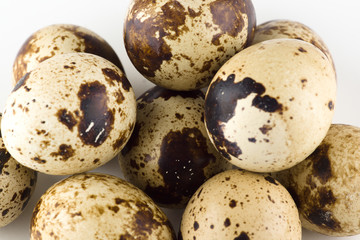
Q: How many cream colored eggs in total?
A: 10